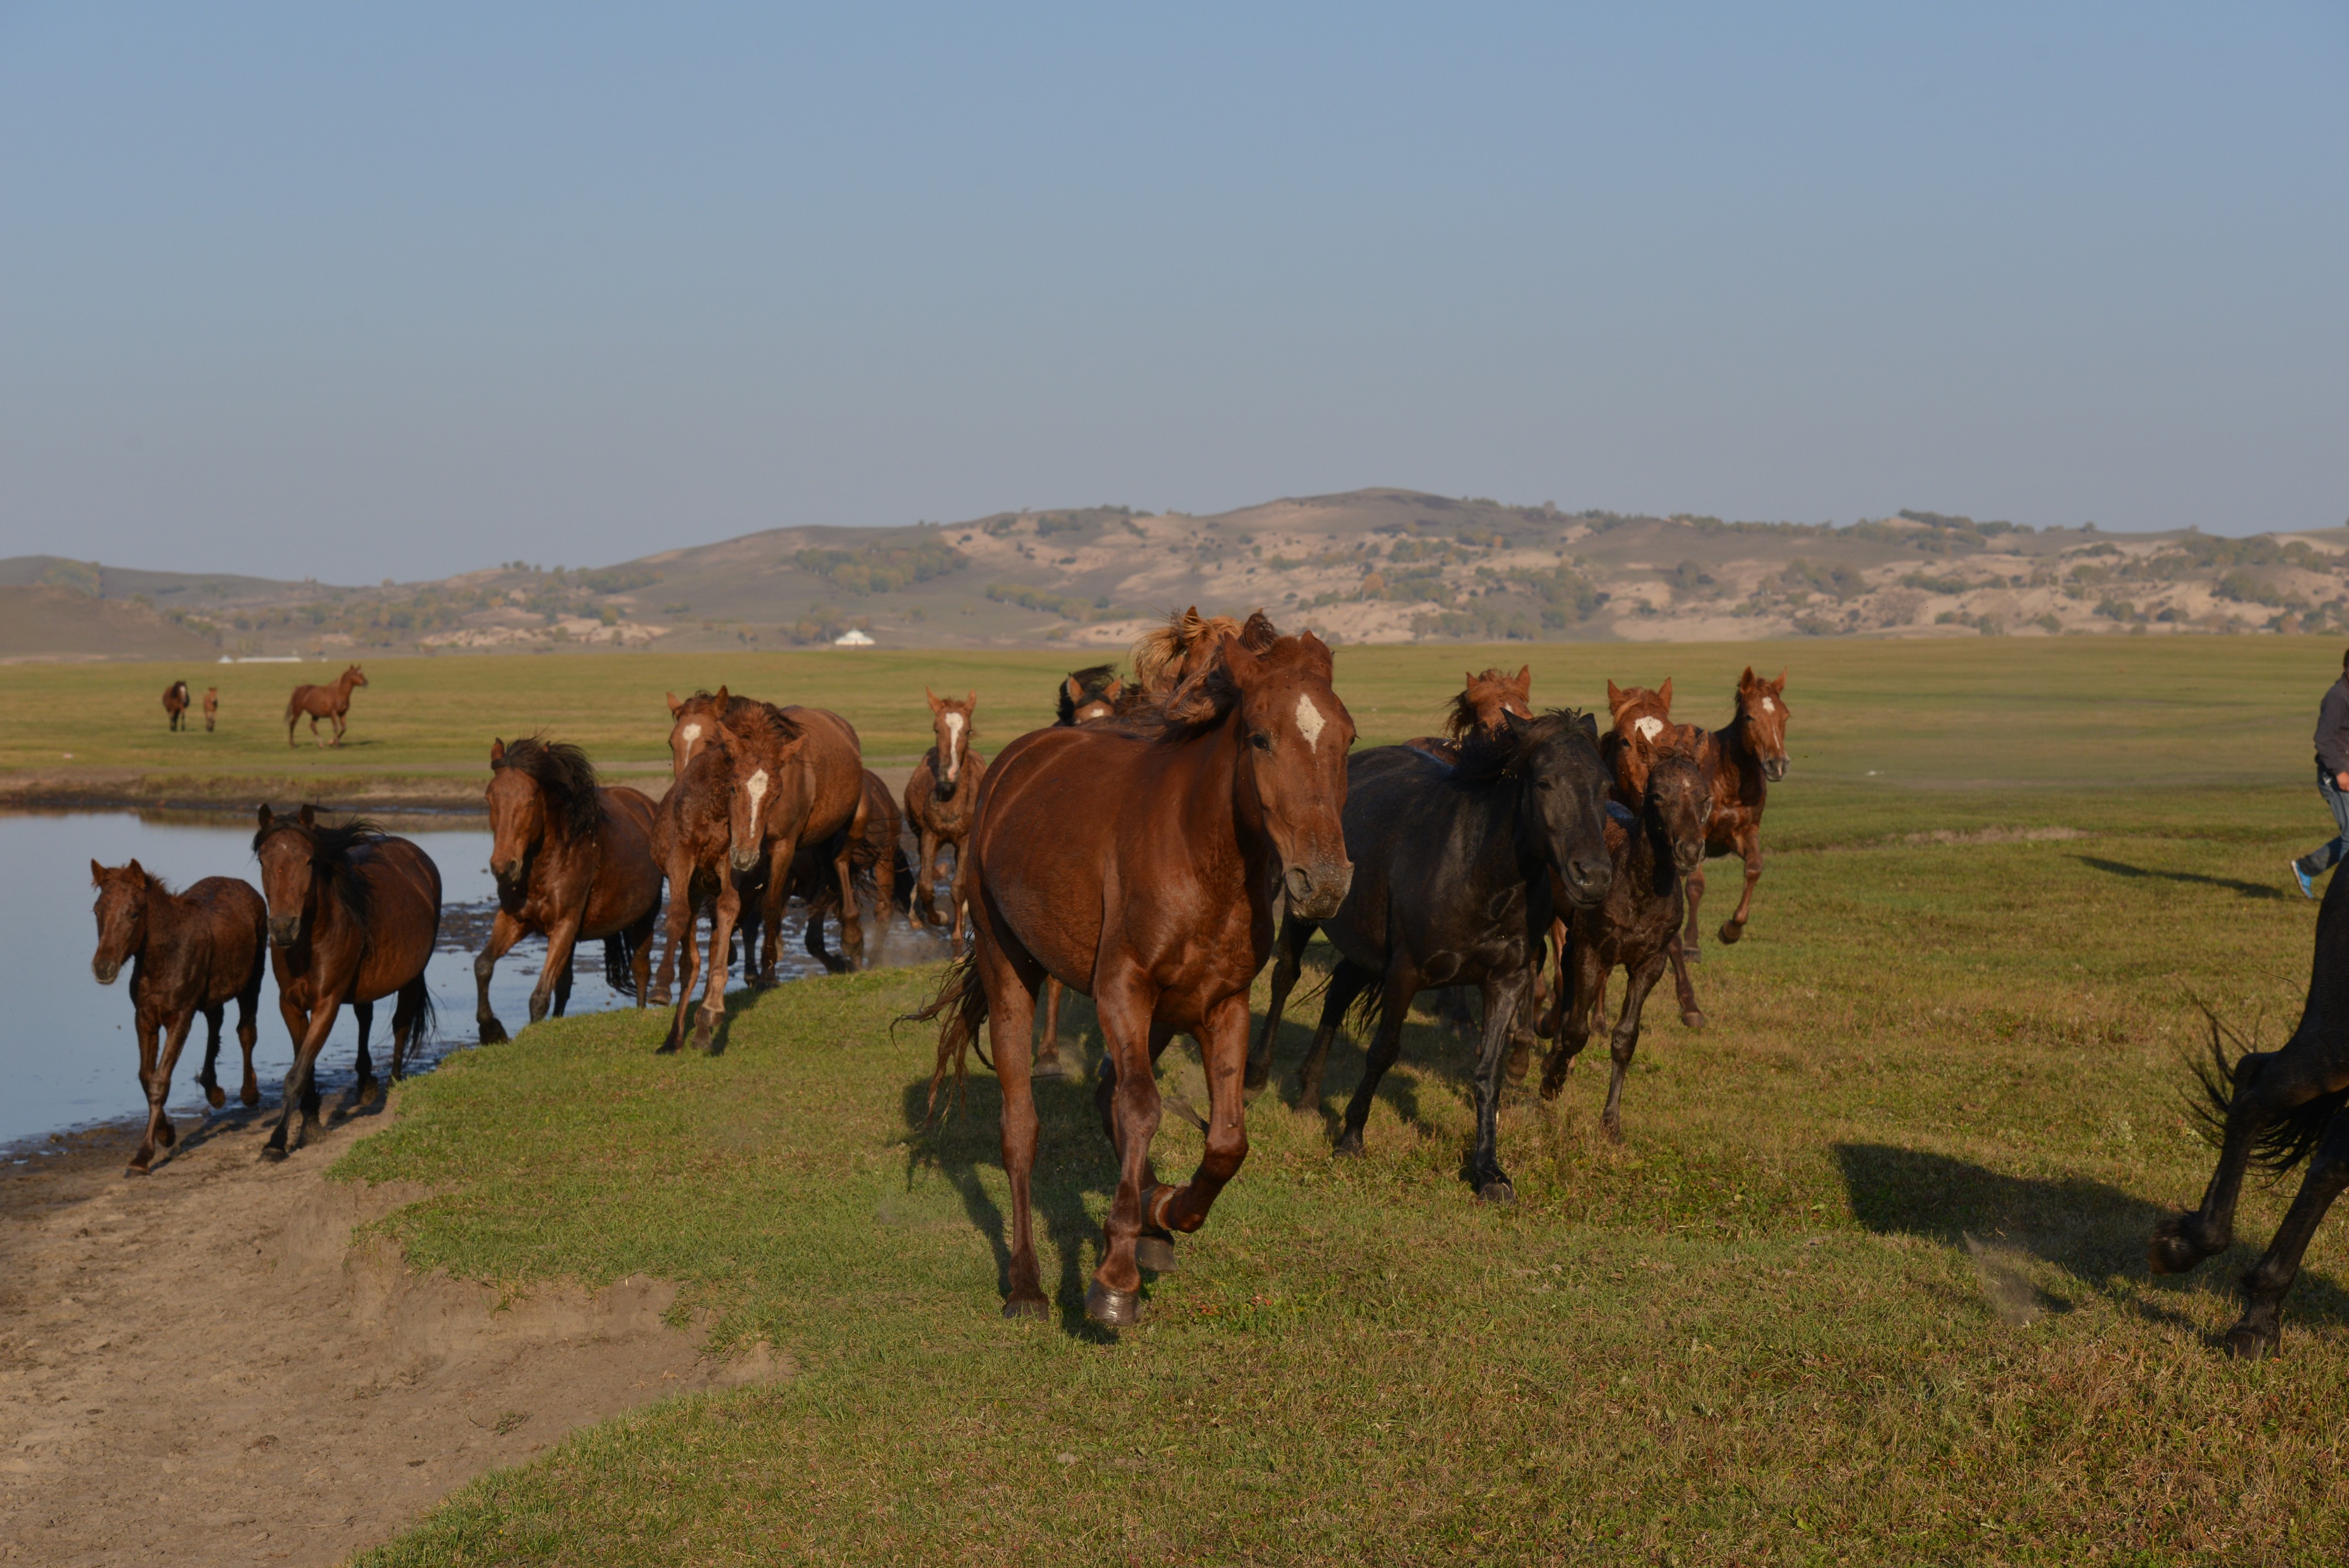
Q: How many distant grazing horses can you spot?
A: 3